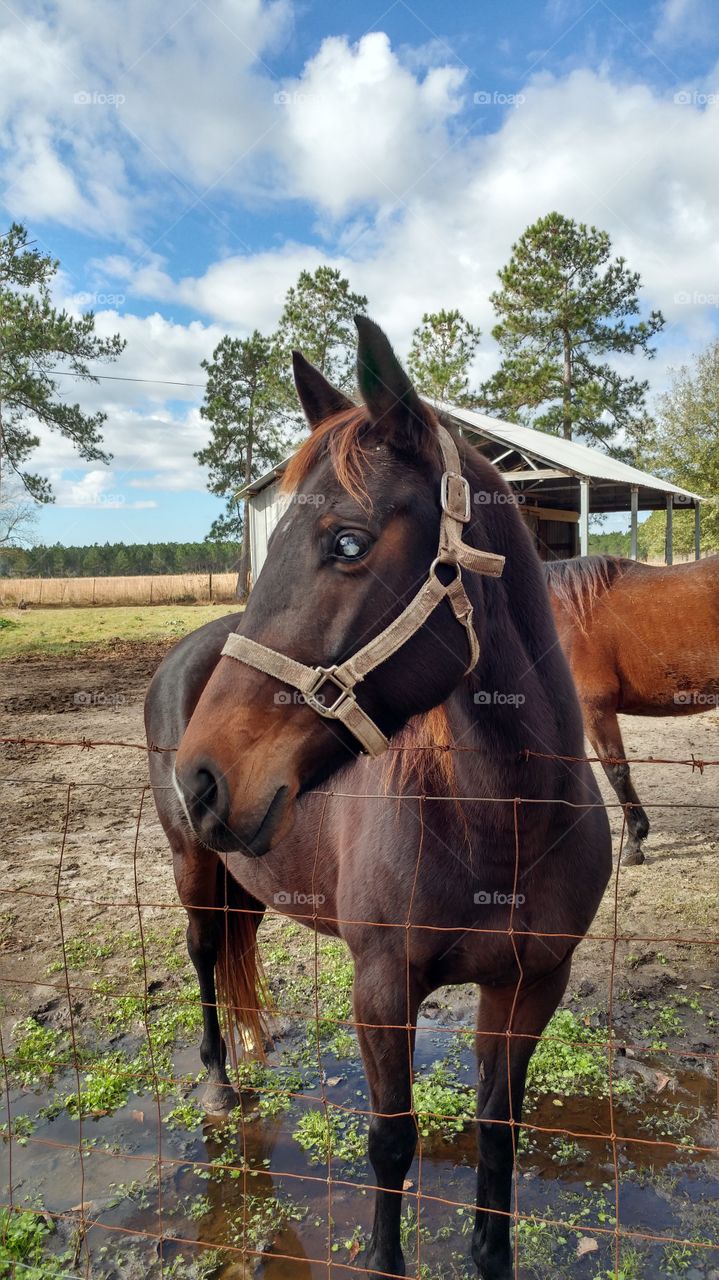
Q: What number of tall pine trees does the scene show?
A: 5